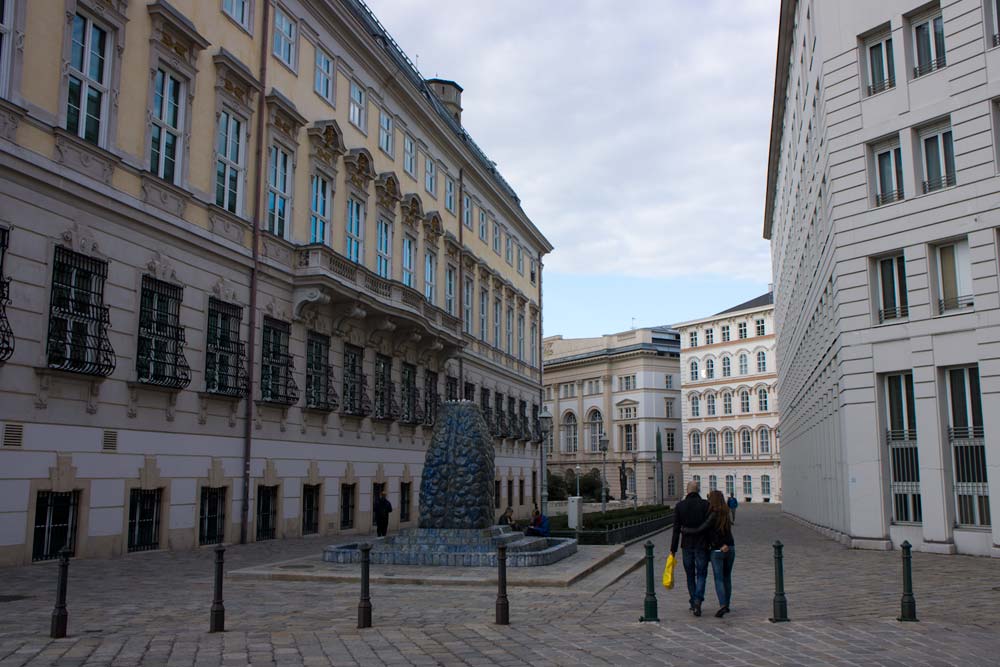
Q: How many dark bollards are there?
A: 7